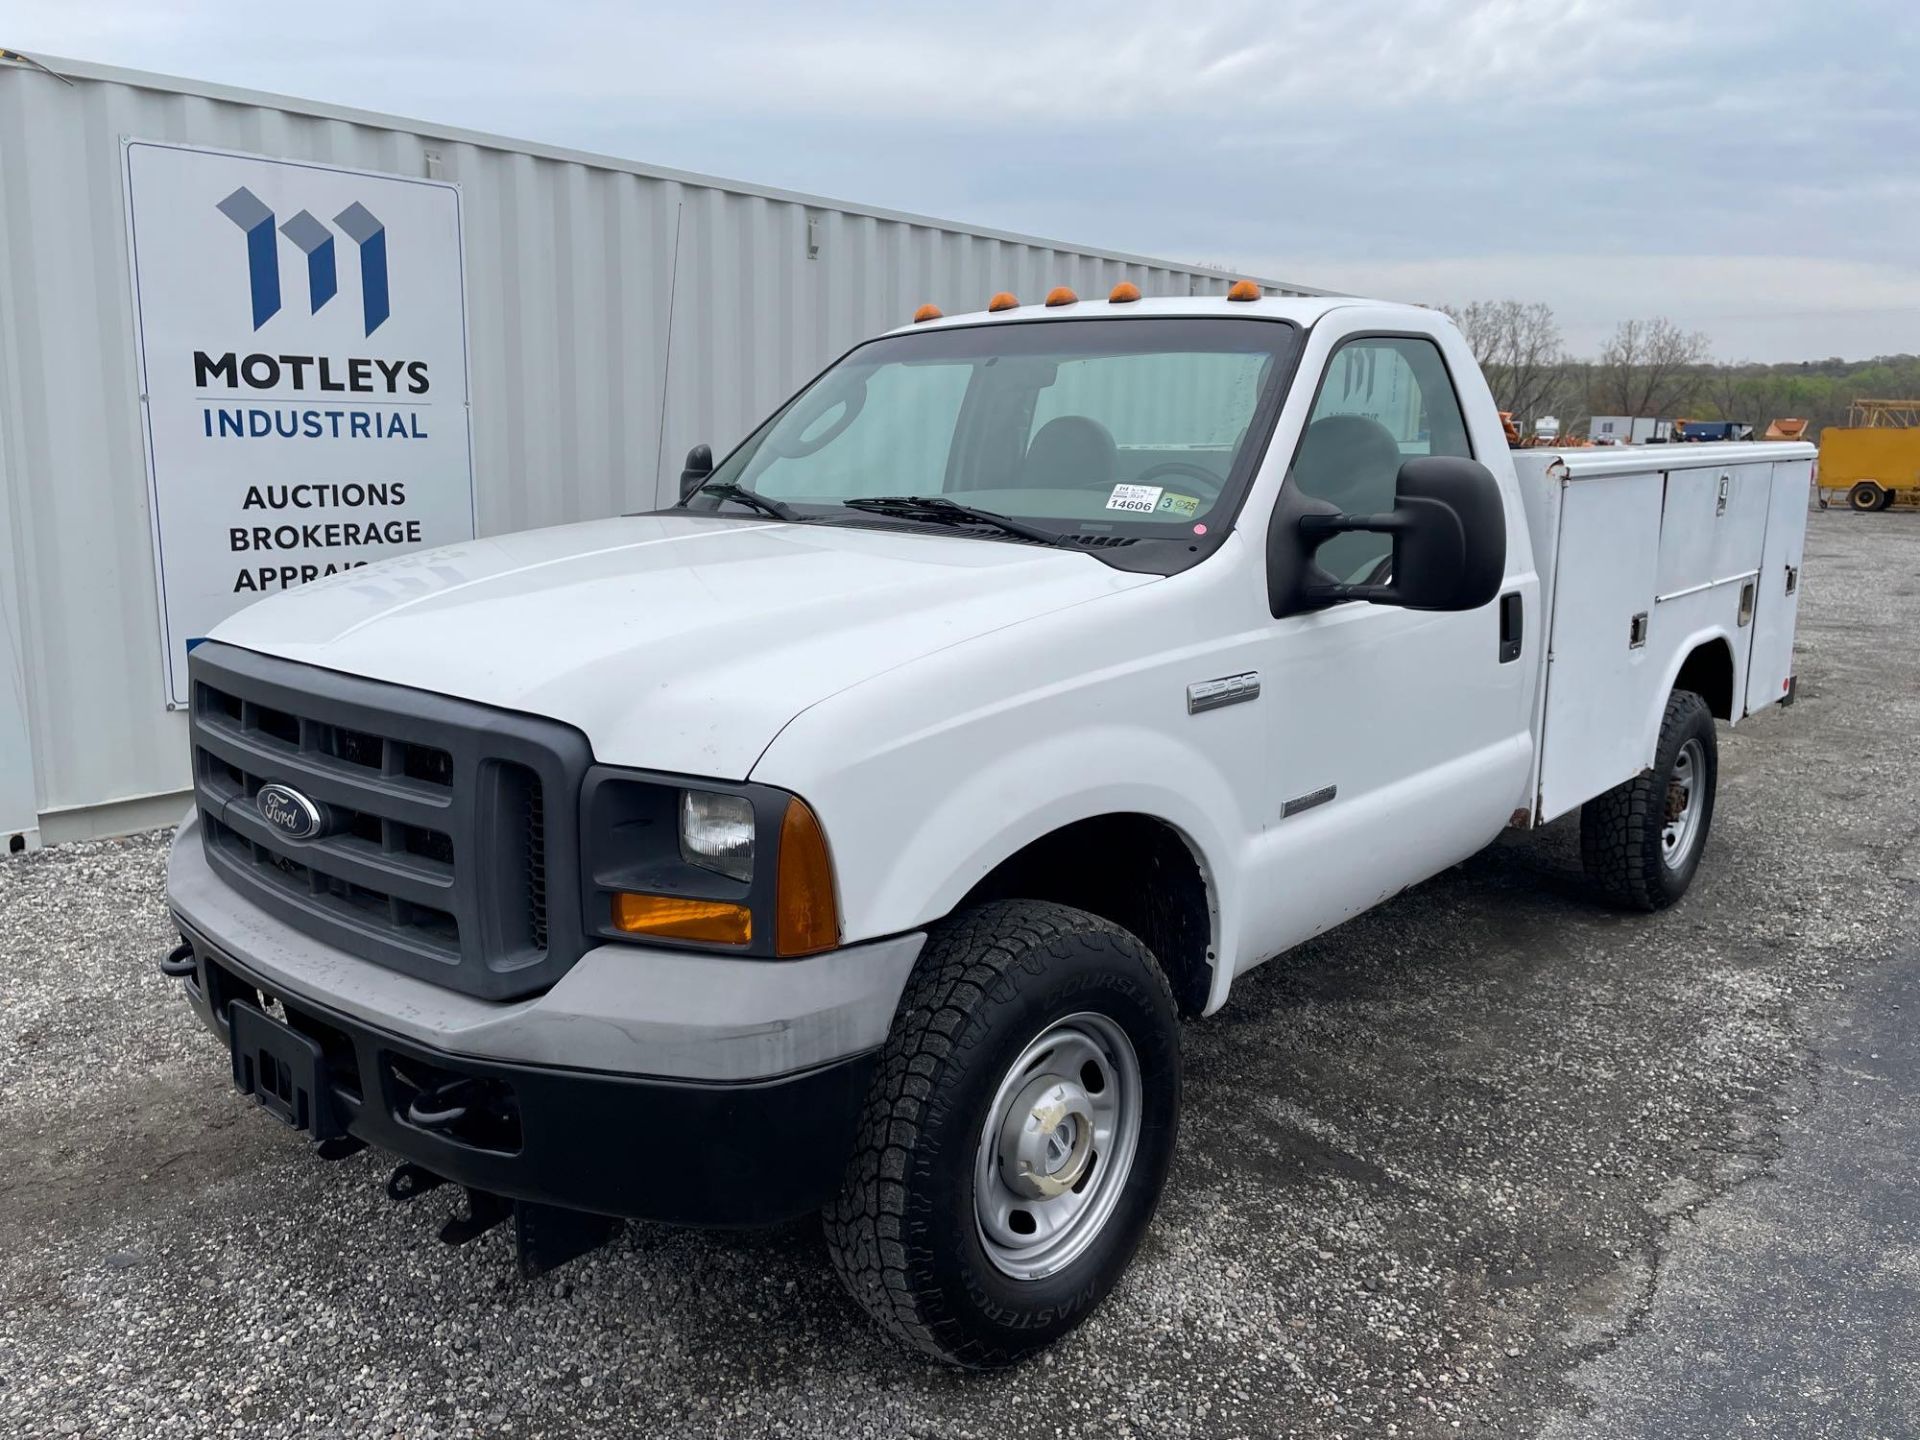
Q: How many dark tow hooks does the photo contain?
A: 2